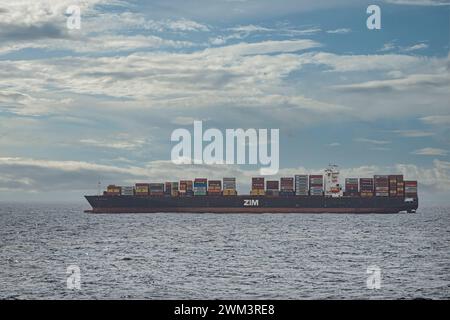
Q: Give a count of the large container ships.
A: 1